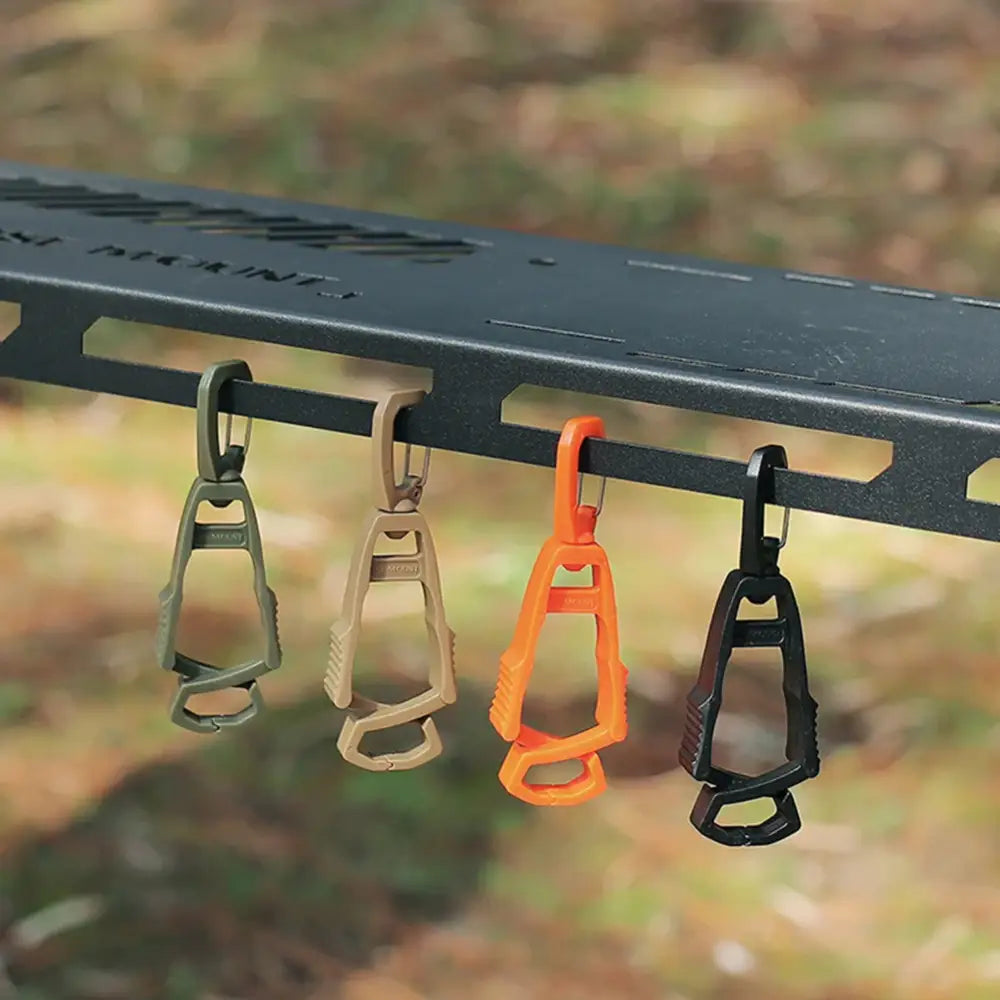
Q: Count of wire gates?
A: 4